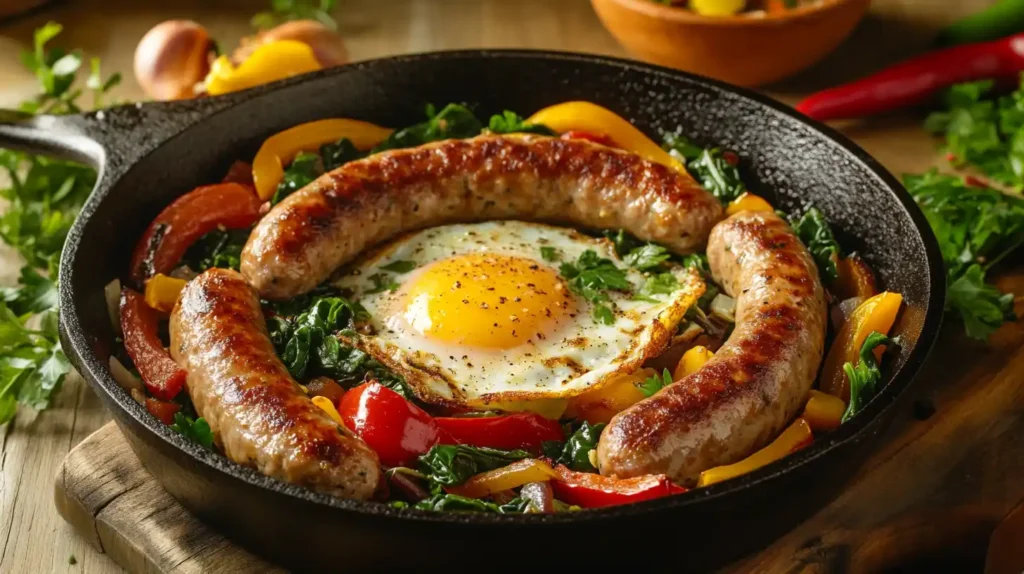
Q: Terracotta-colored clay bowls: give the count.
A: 1